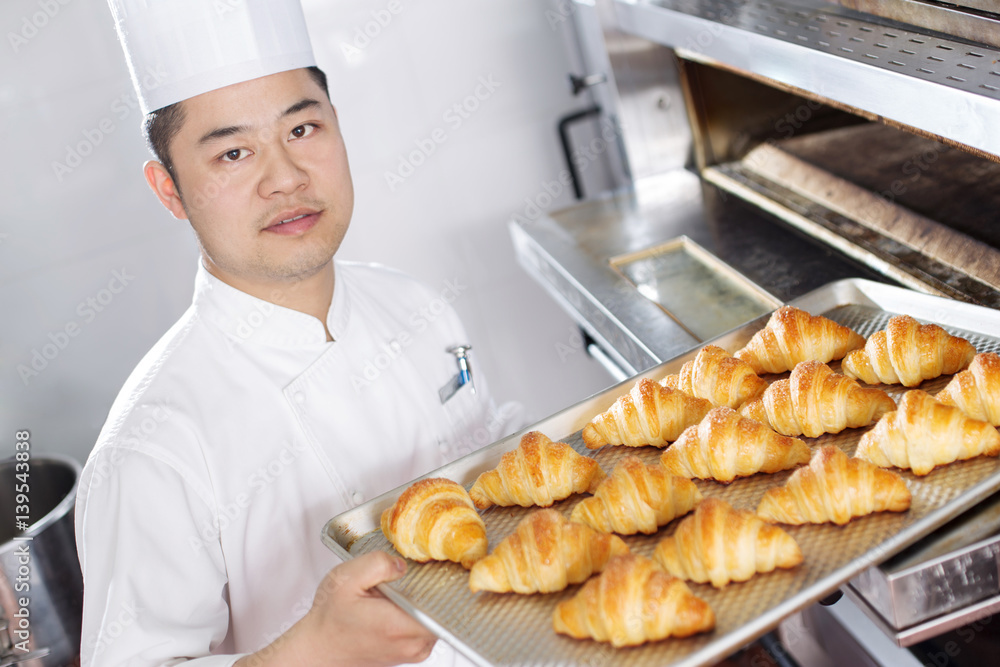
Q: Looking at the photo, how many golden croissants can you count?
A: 15